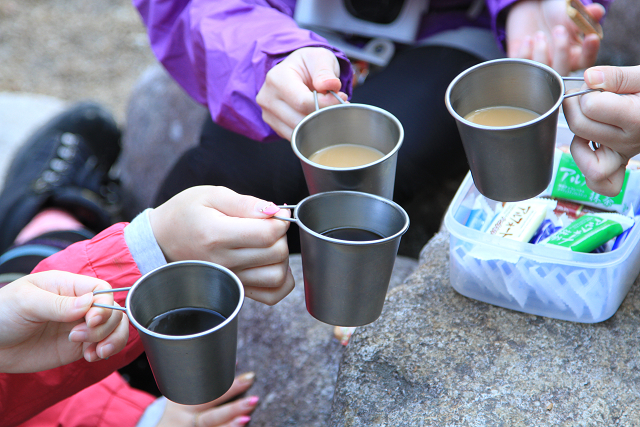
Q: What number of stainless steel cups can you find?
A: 4